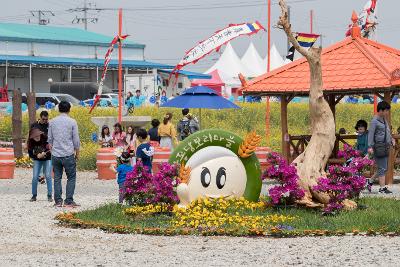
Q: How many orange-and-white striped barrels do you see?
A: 4